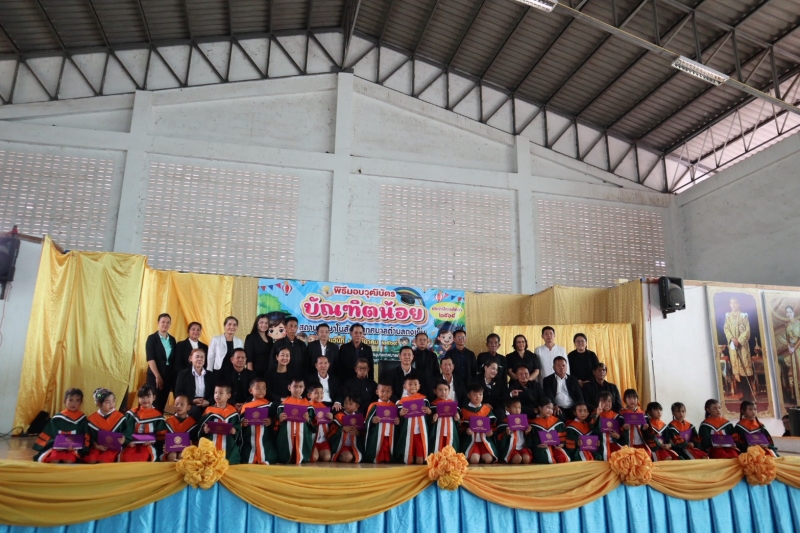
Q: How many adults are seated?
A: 11